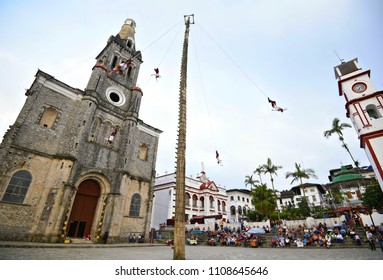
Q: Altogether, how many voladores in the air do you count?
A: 5